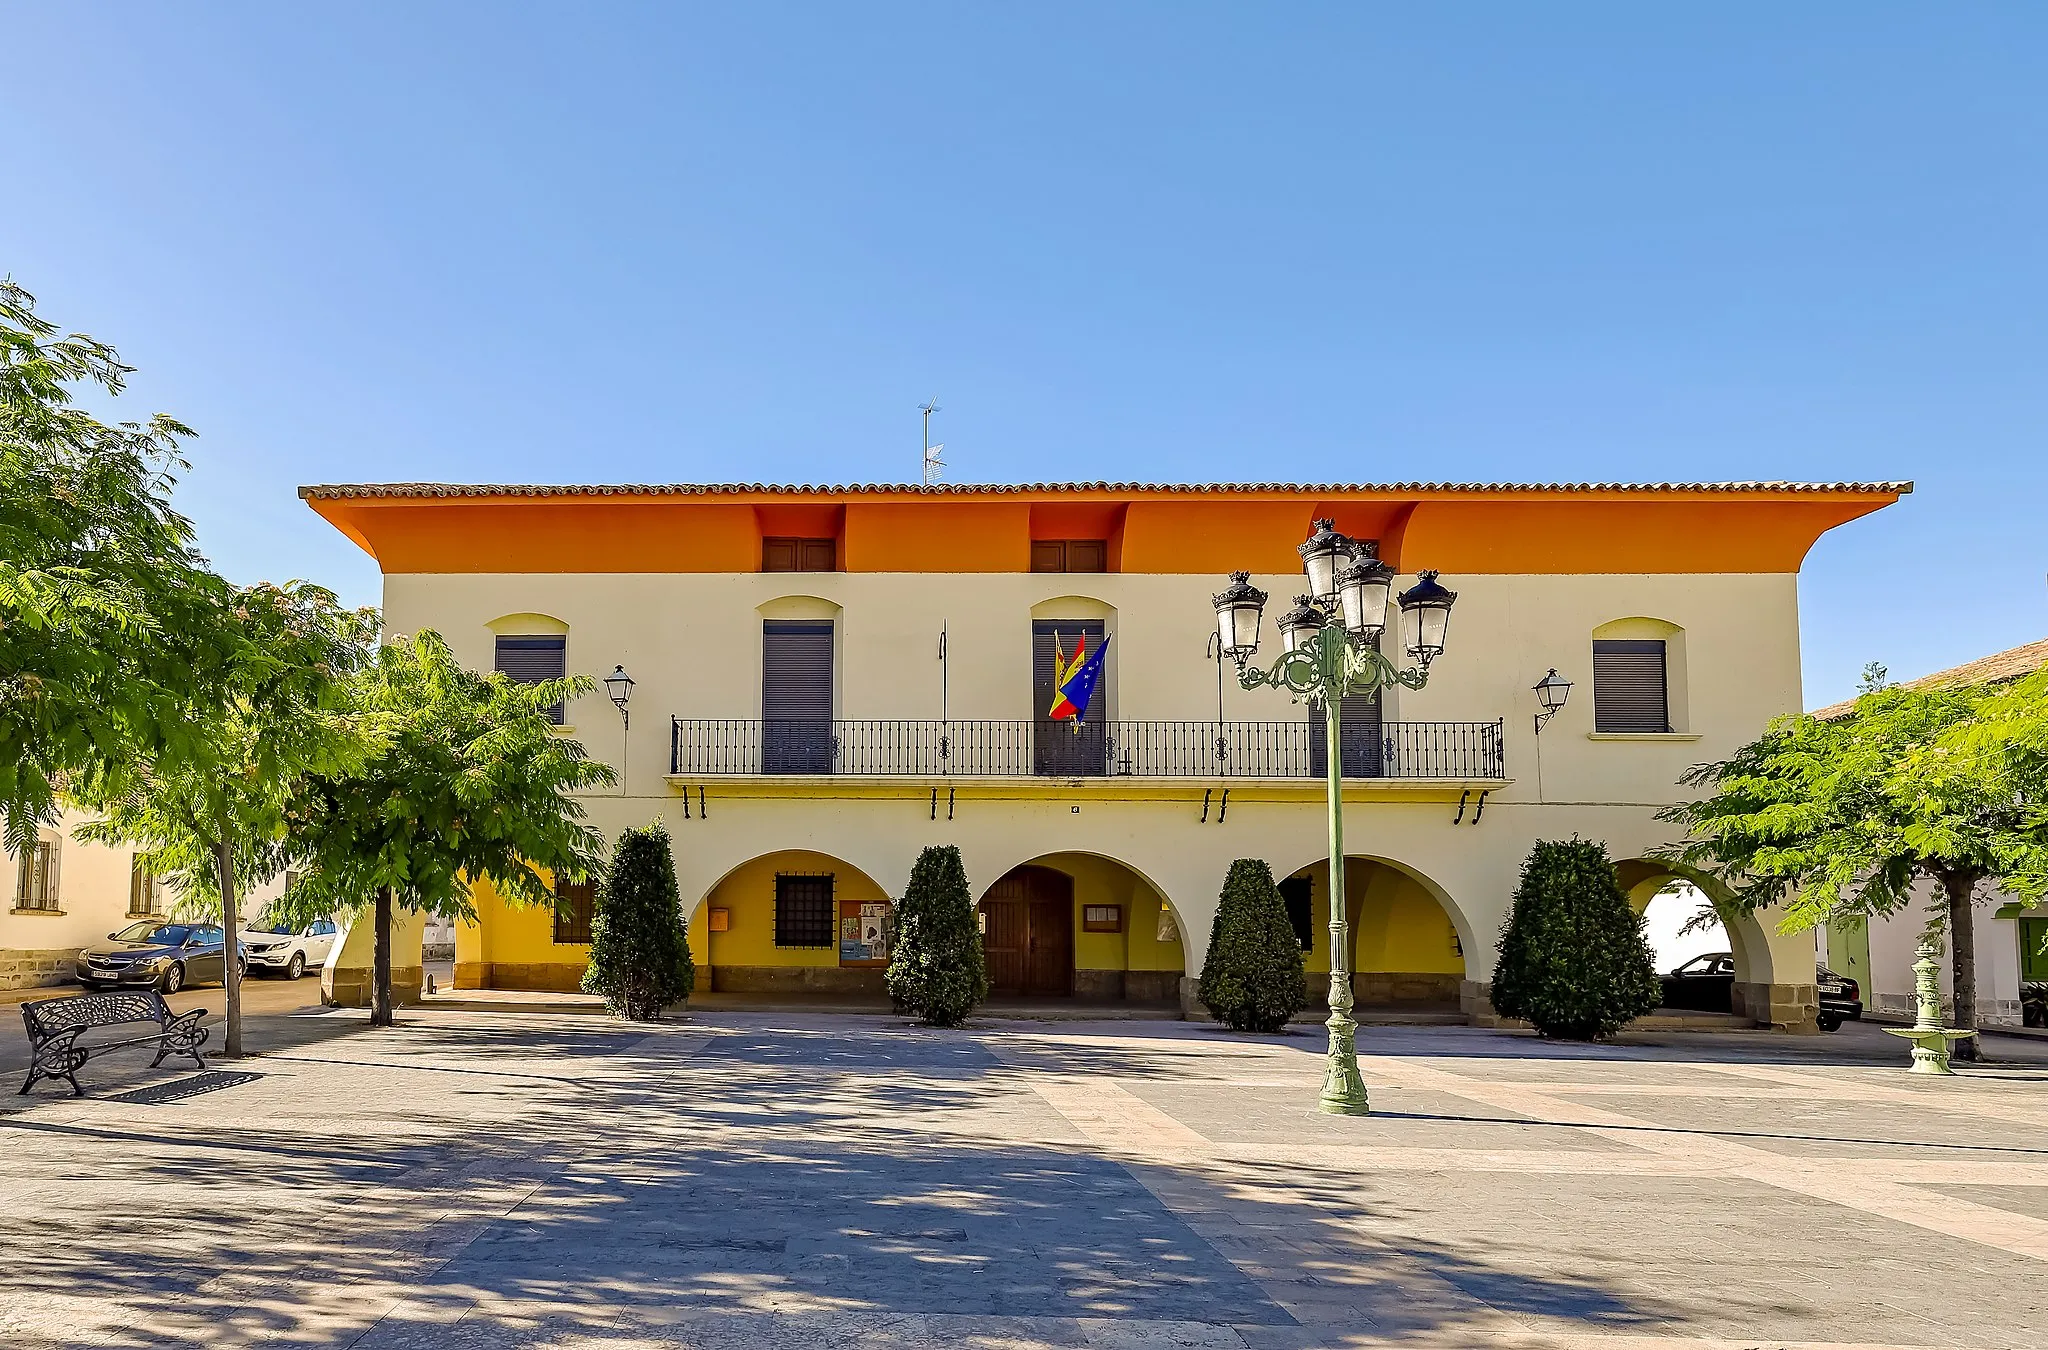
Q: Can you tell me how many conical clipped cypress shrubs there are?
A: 4